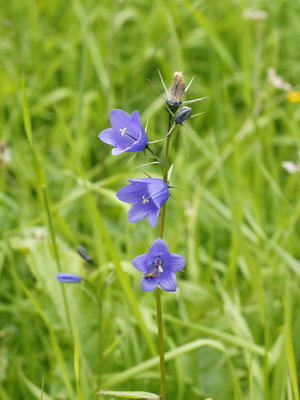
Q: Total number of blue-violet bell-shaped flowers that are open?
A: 3